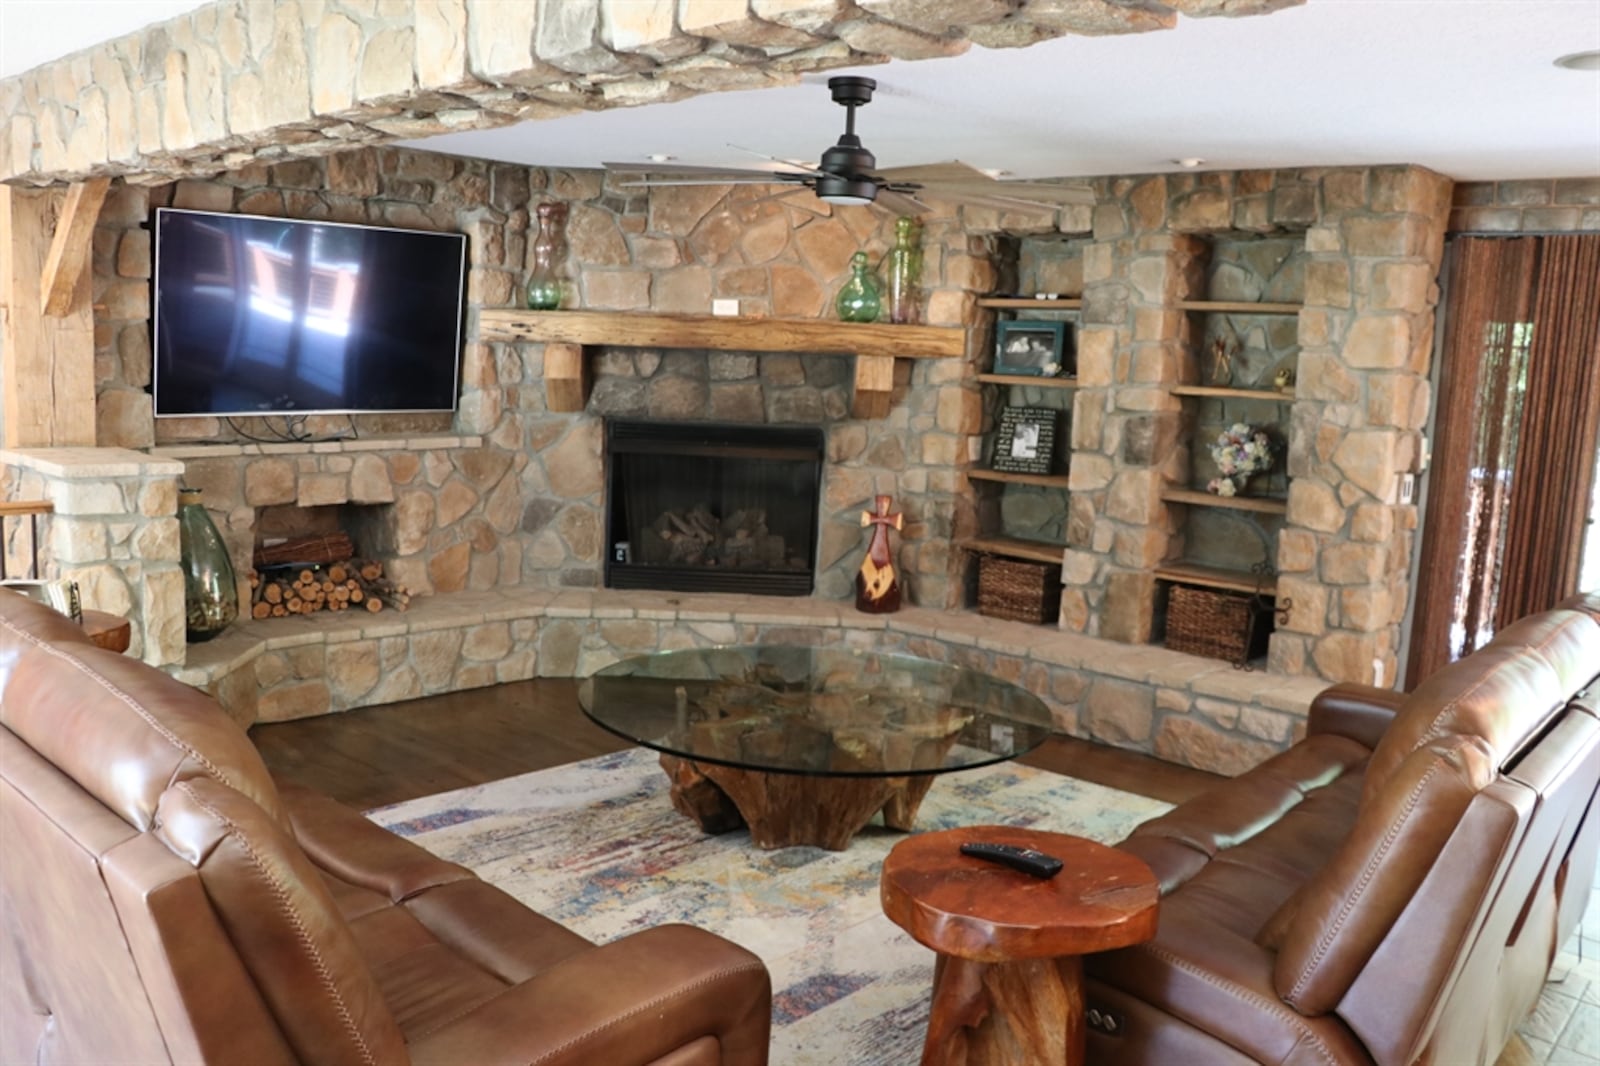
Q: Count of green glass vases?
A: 4